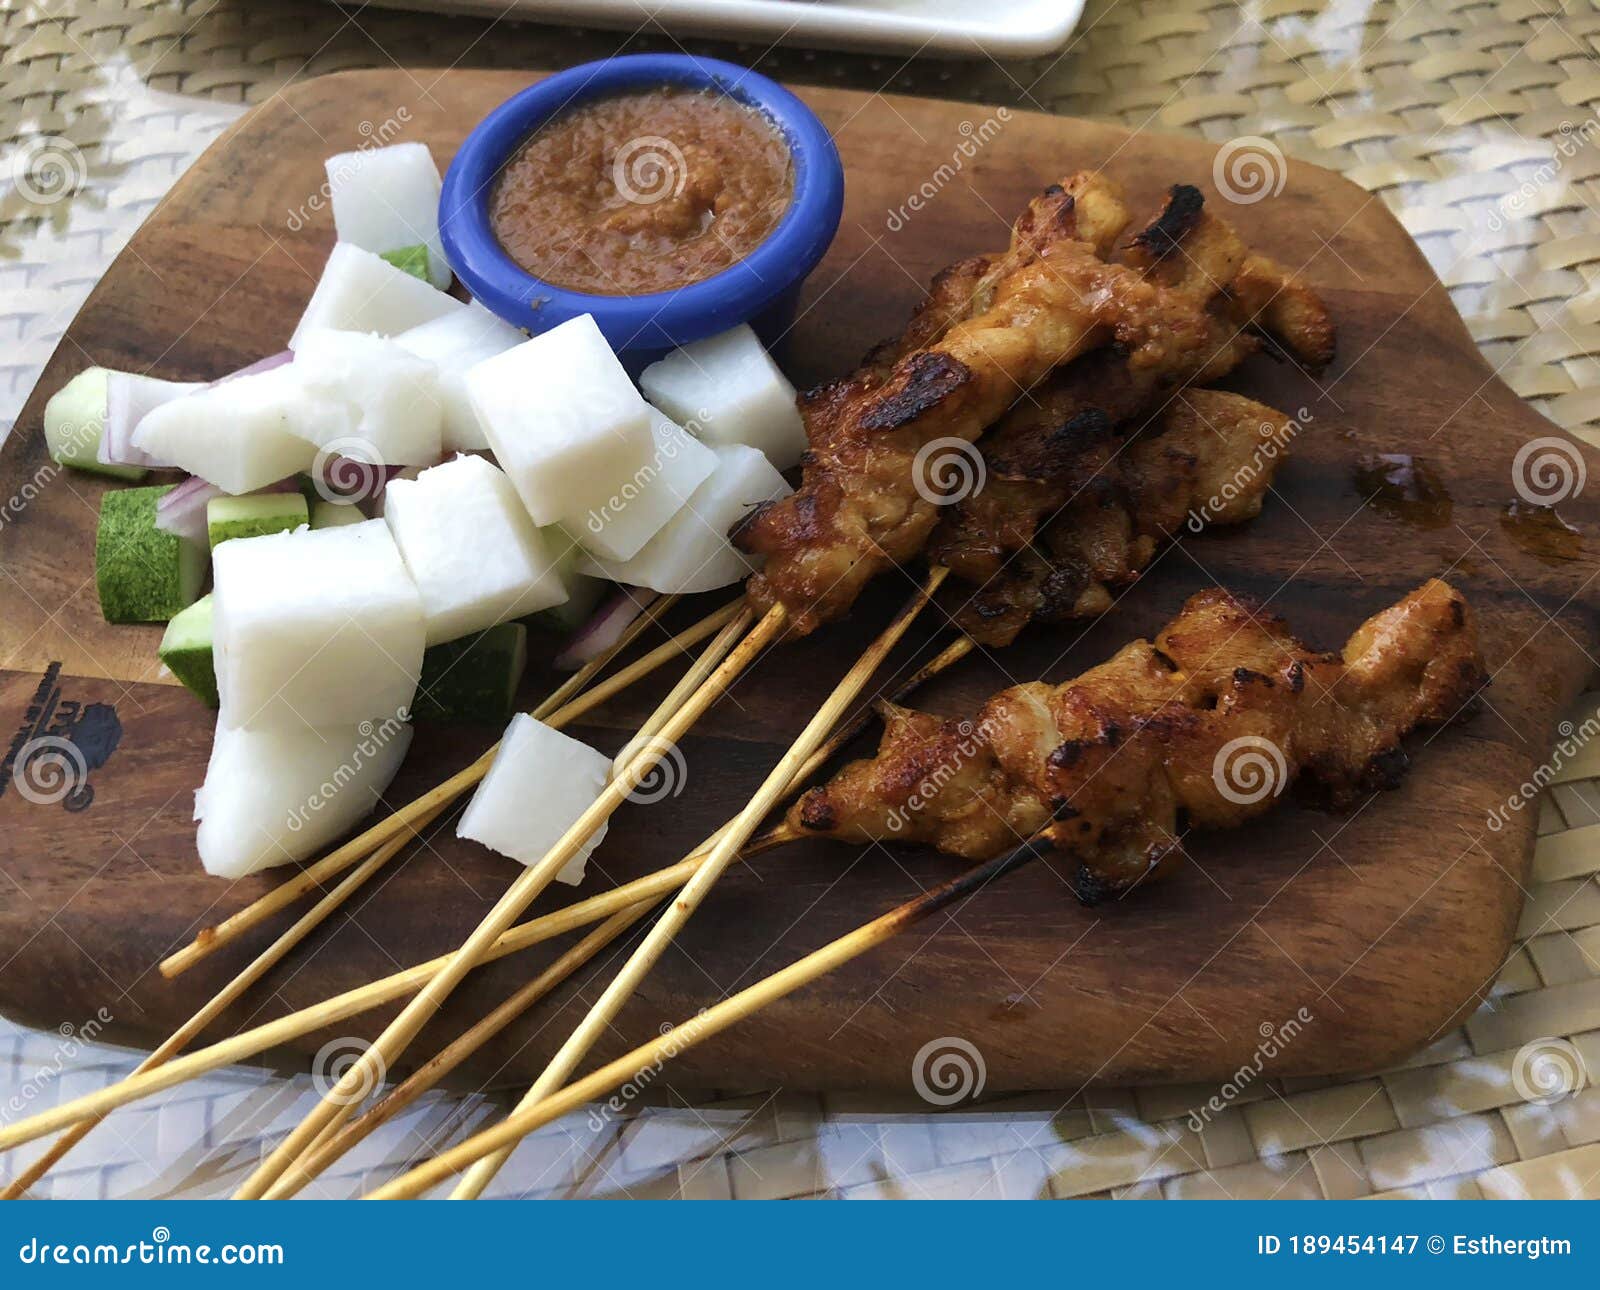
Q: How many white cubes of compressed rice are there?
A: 13